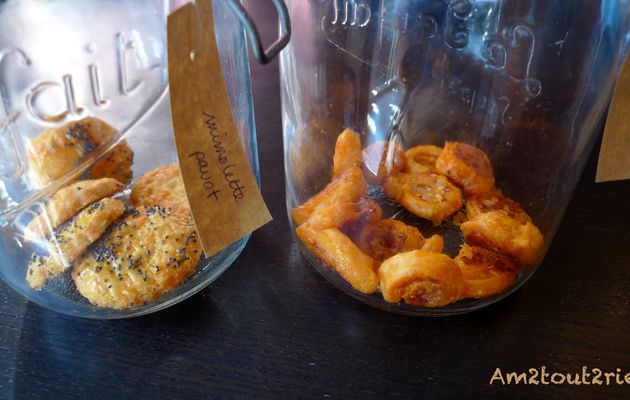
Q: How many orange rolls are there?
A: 13